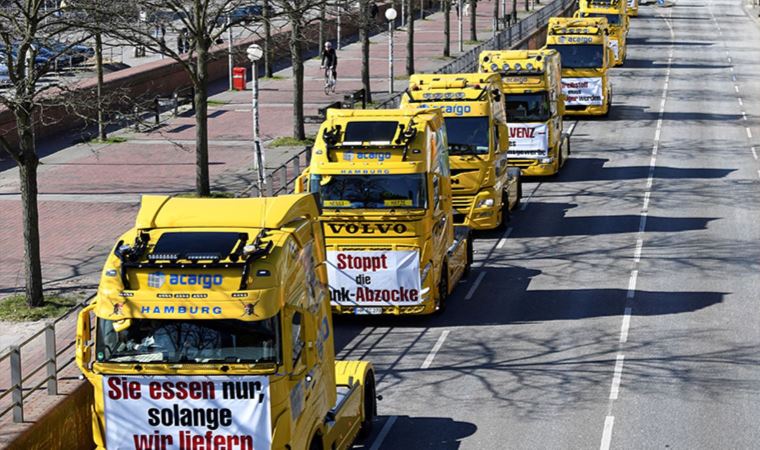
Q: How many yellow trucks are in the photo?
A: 7